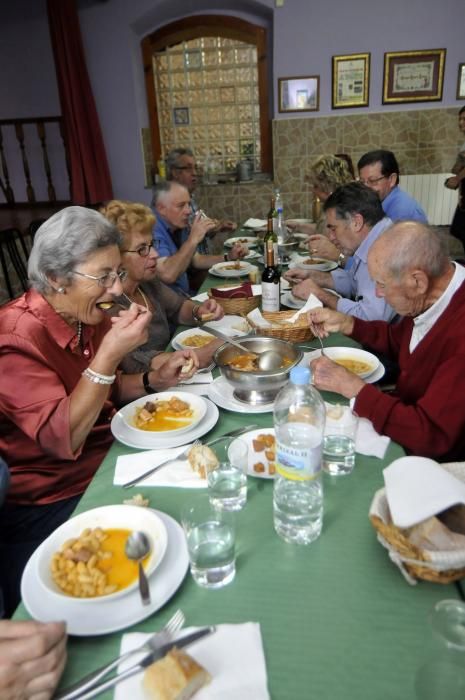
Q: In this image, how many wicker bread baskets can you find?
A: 3